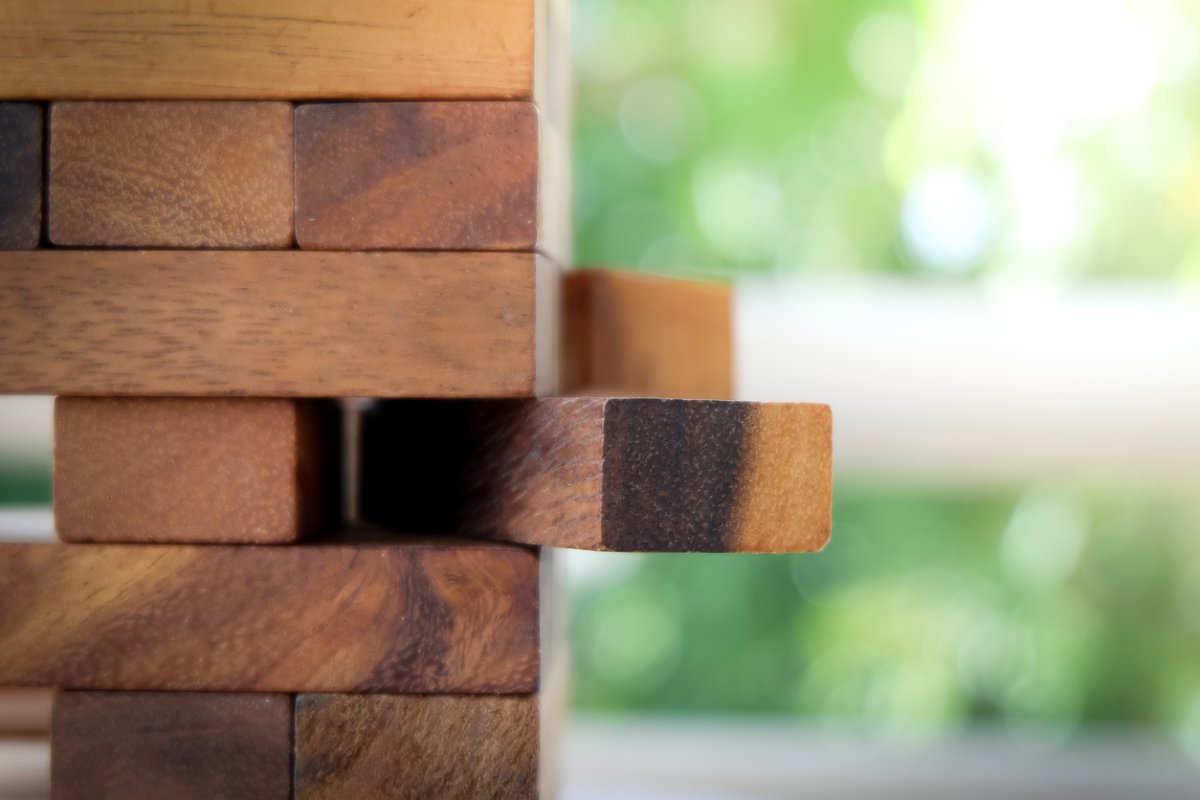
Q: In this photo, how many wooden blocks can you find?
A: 11